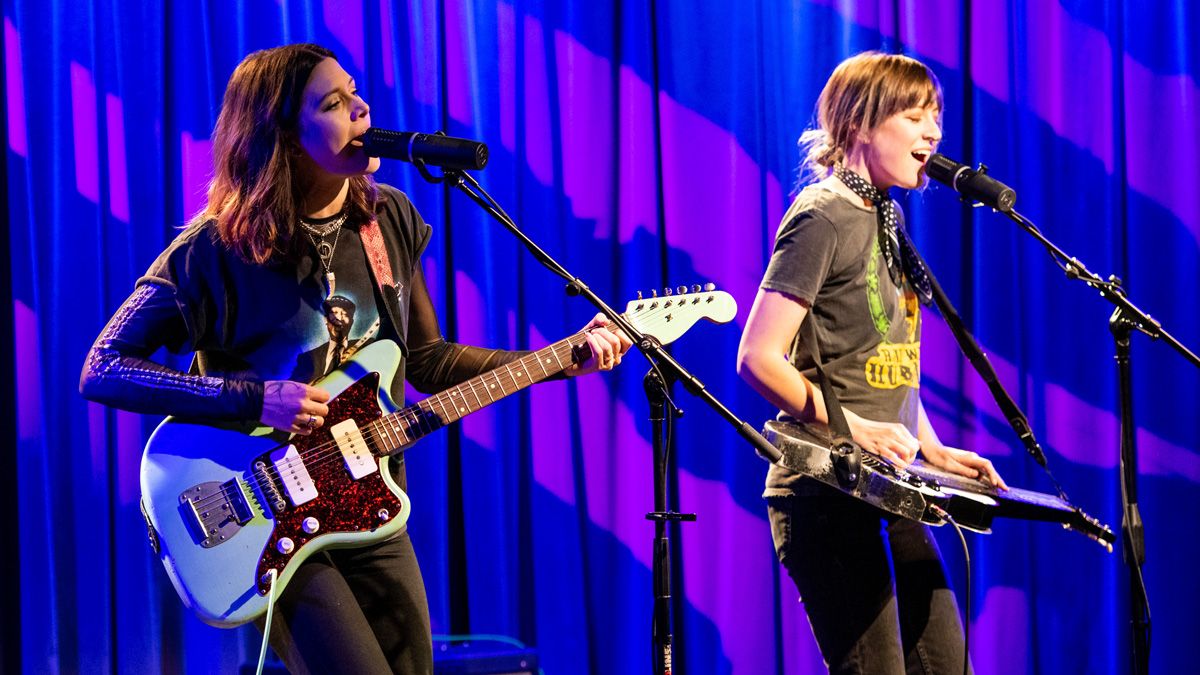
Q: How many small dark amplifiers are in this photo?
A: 1